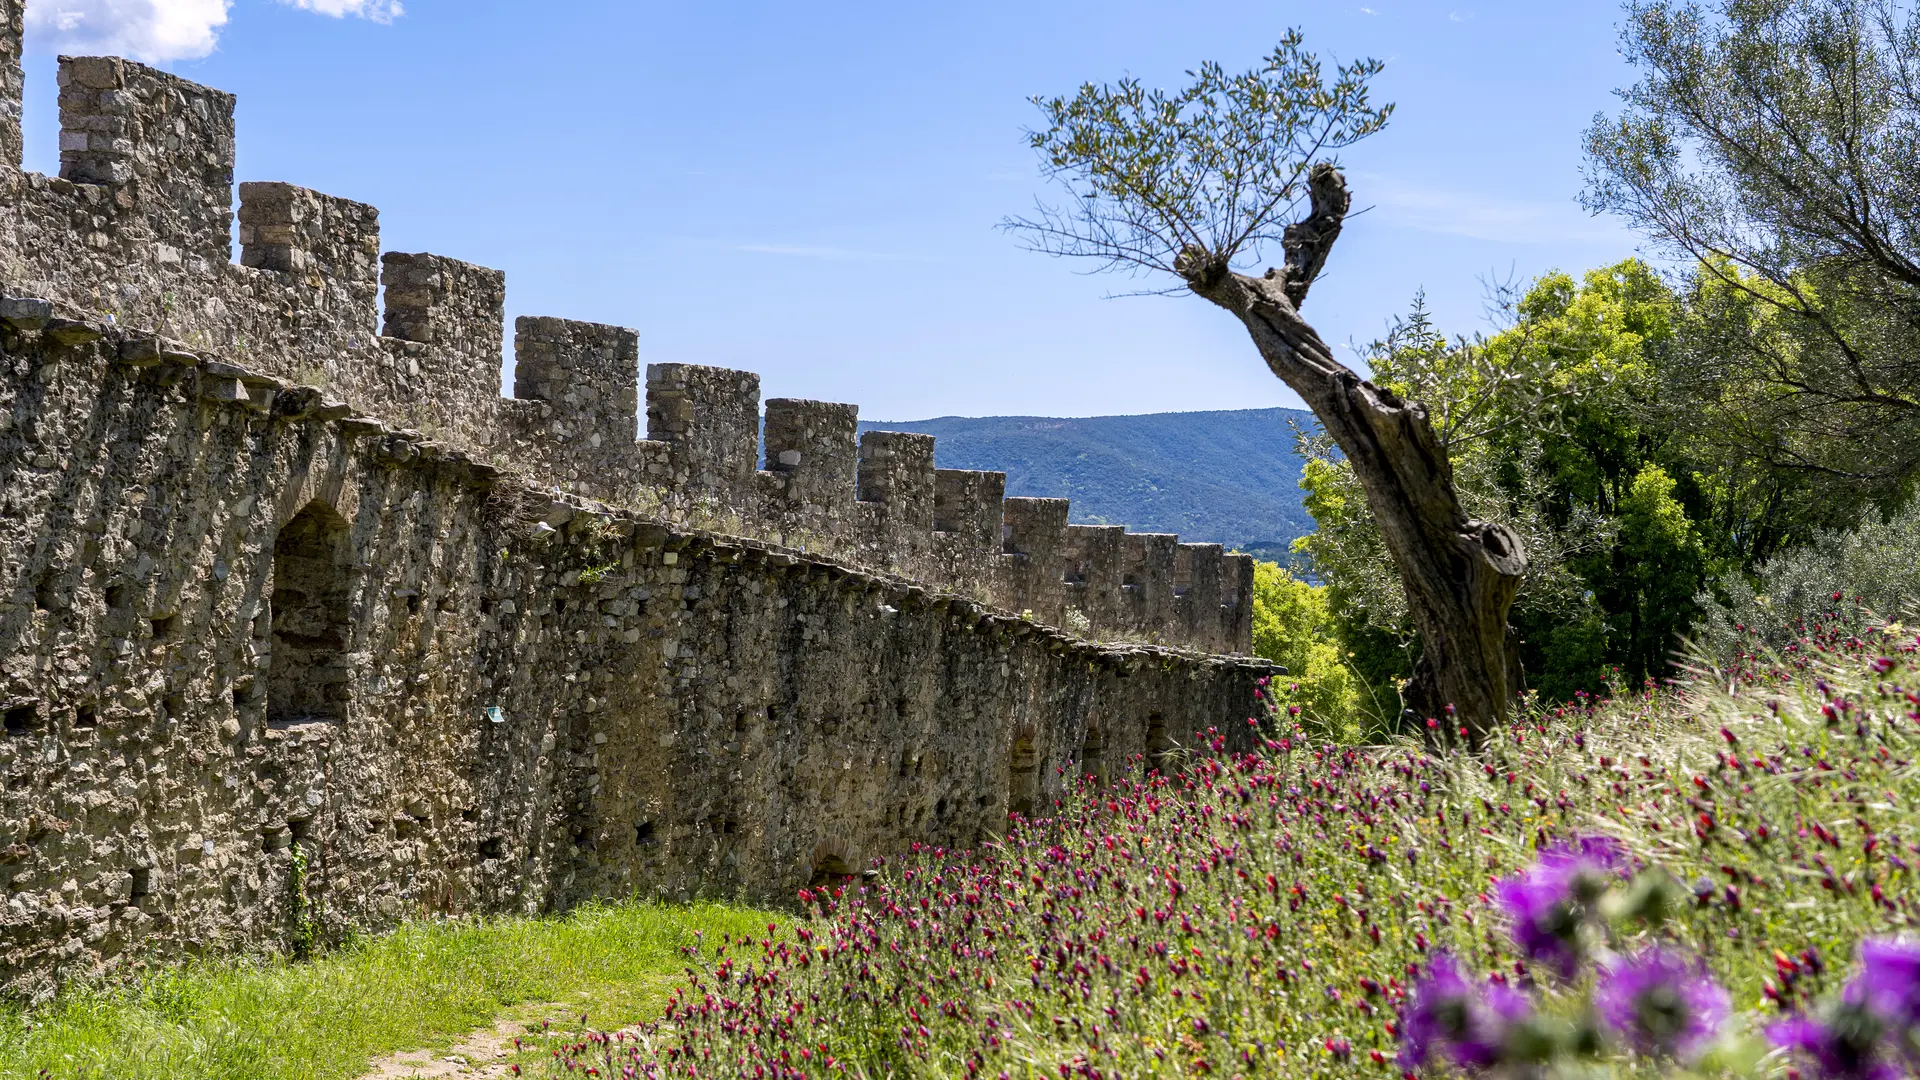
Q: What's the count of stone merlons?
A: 14